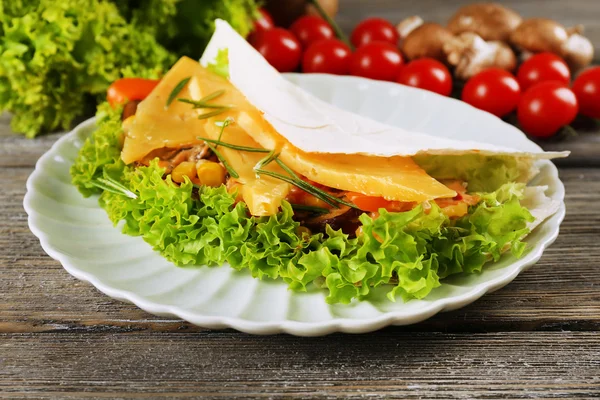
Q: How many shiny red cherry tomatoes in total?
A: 11